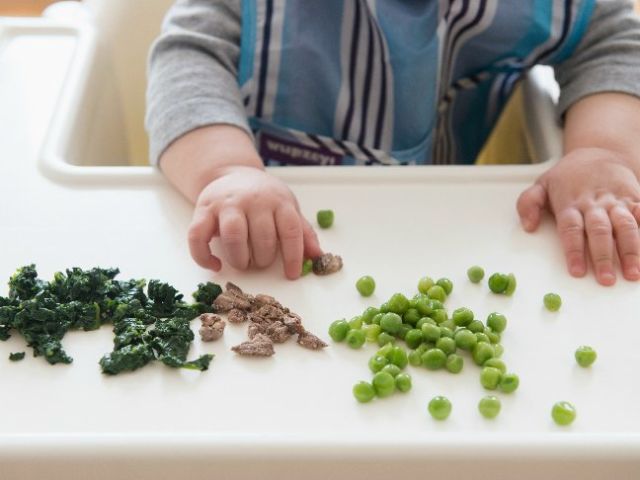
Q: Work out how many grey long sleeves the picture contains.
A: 2